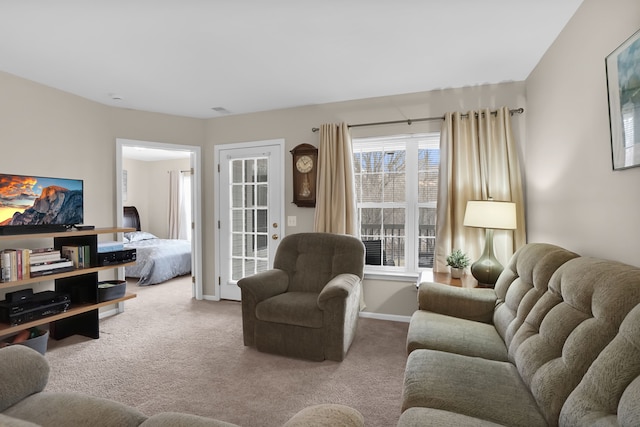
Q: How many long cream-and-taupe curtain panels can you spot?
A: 2